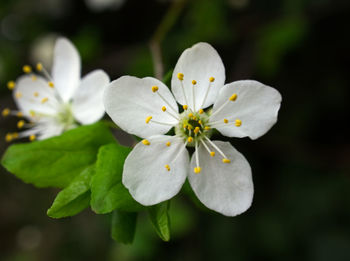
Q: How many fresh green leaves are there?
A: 5